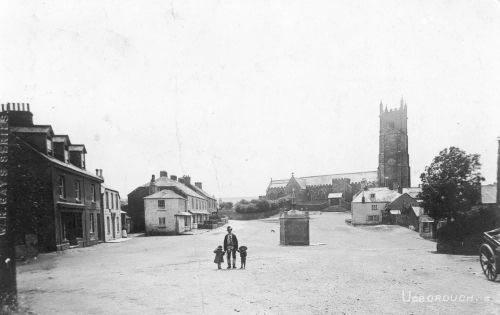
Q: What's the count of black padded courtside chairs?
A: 0